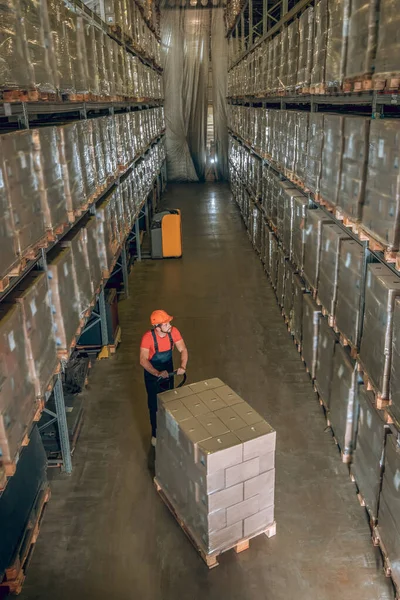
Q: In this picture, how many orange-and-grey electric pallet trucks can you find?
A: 1